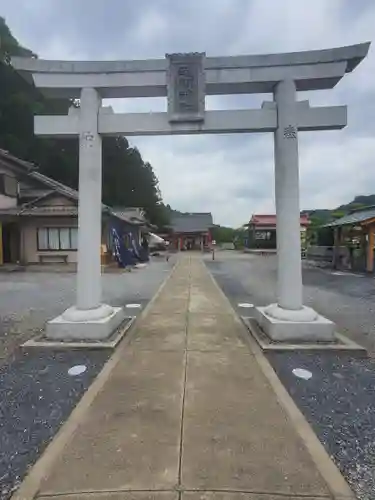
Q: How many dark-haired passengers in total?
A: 0